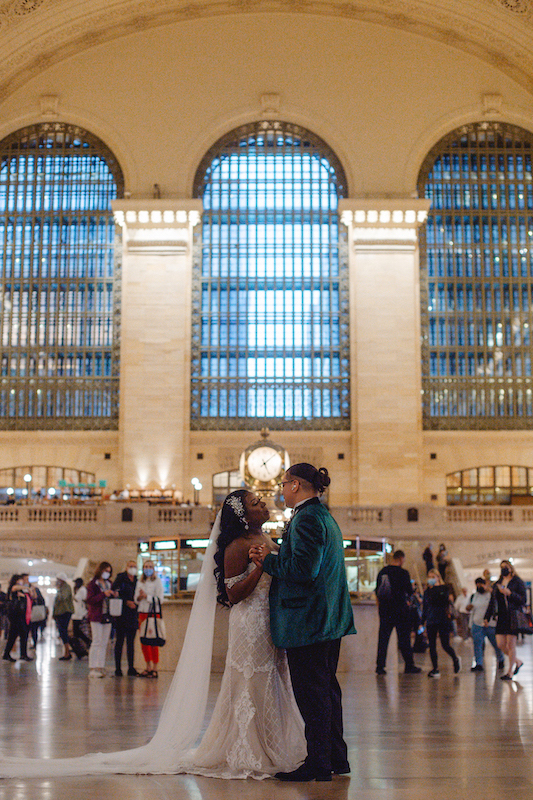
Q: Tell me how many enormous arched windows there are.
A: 3